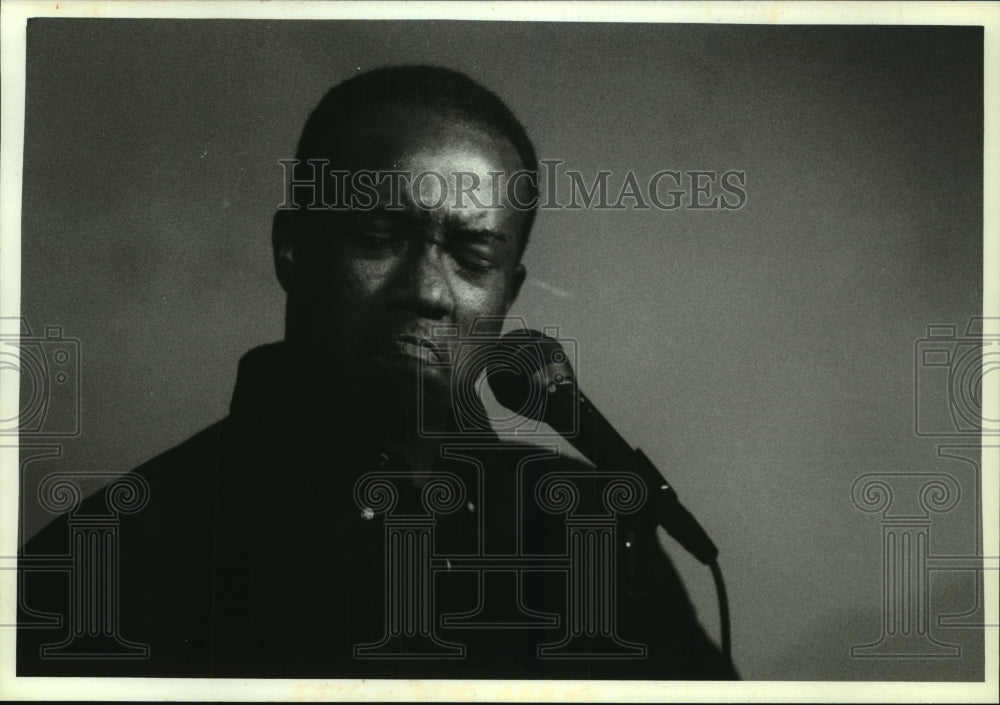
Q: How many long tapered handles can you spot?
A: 1